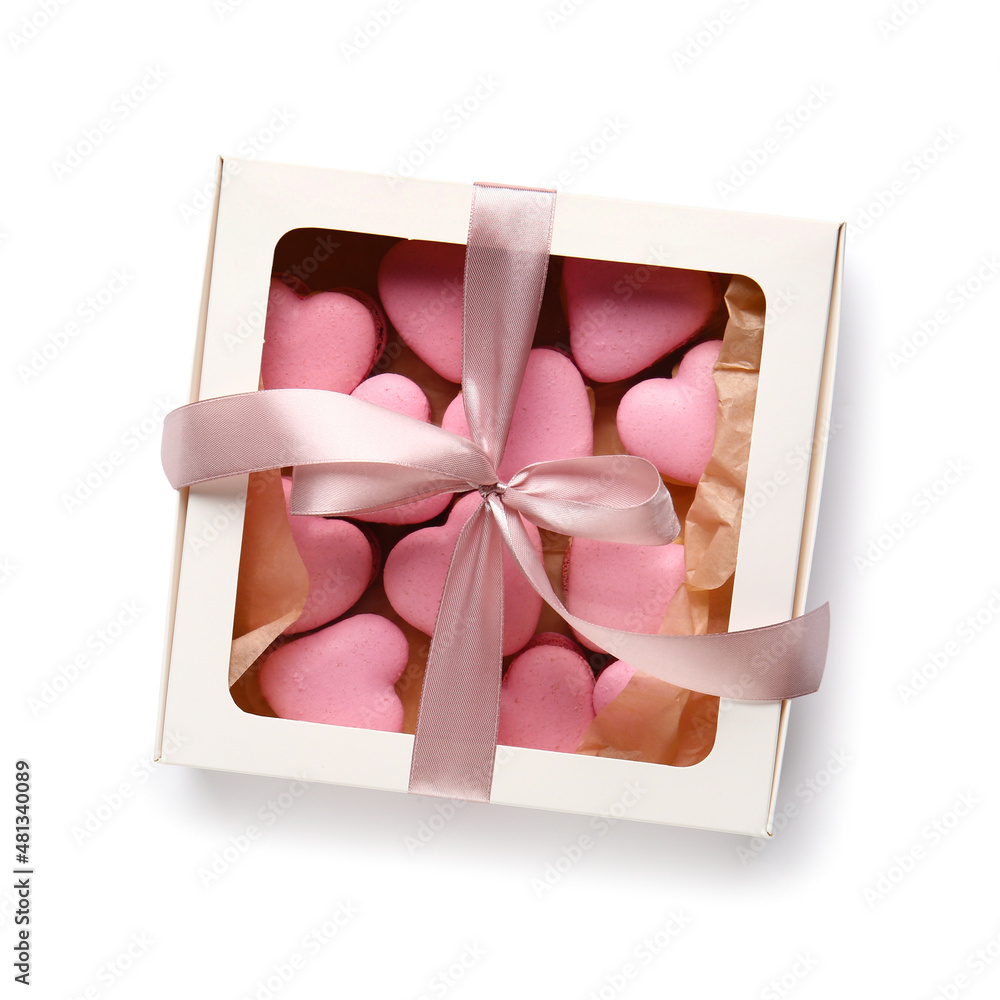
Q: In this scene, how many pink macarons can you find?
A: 12